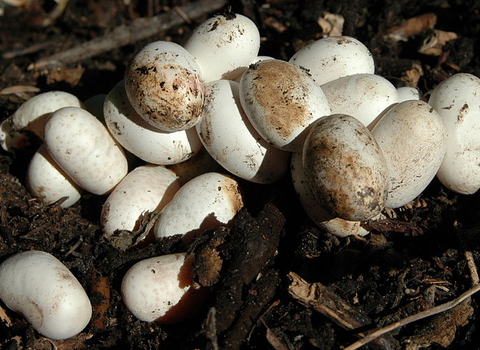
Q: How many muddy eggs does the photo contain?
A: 3